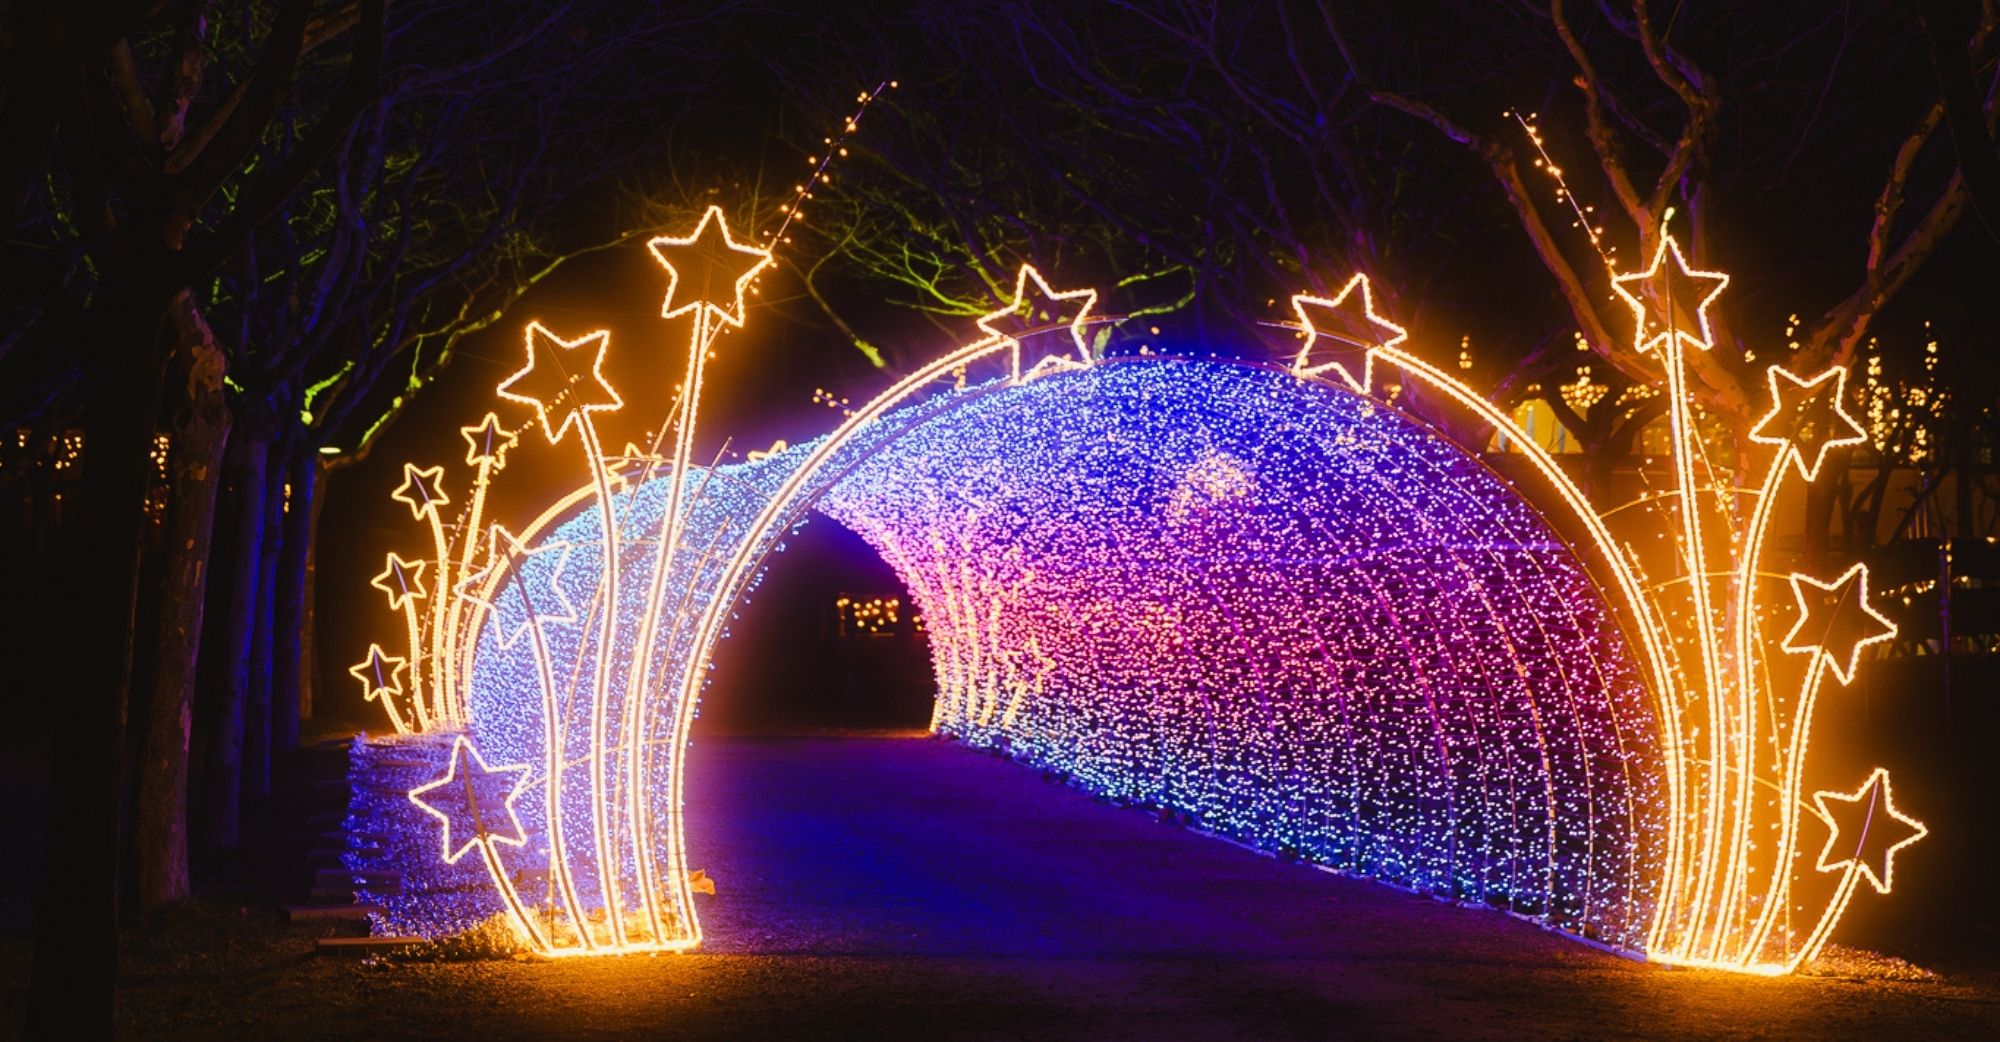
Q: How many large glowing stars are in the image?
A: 10